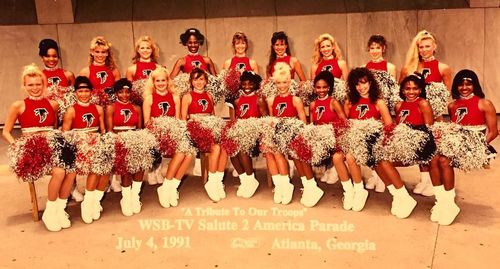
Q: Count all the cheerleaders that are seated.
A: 11